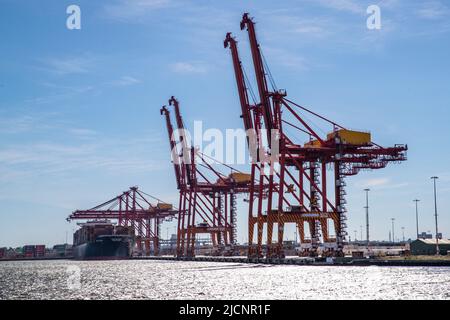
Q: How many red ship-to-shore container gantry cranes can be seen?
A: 7